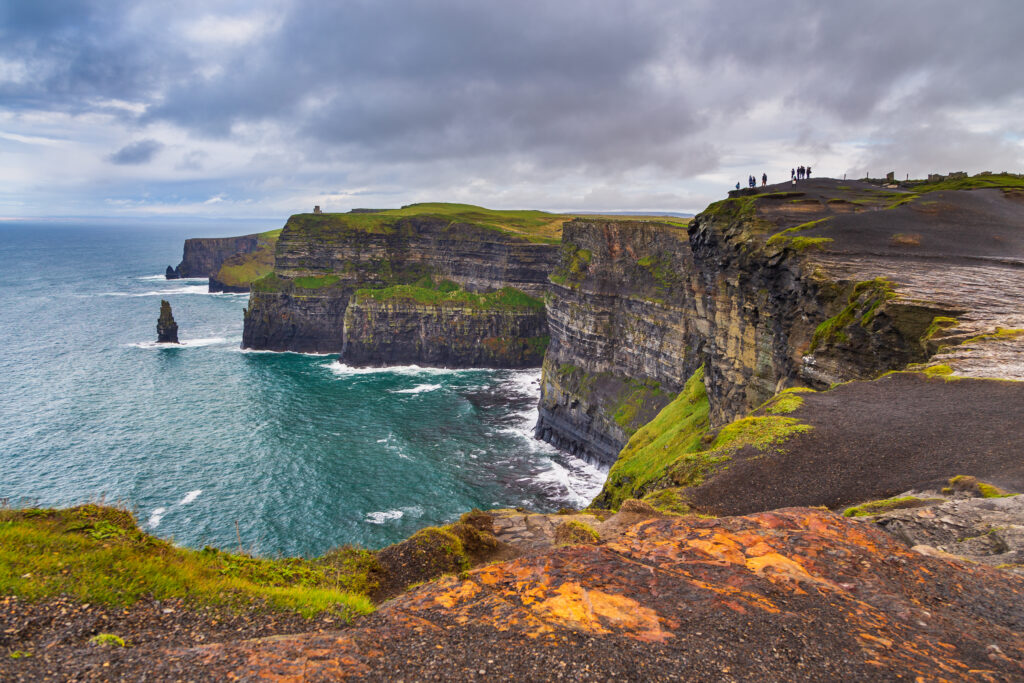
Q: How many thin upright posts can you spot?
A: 3